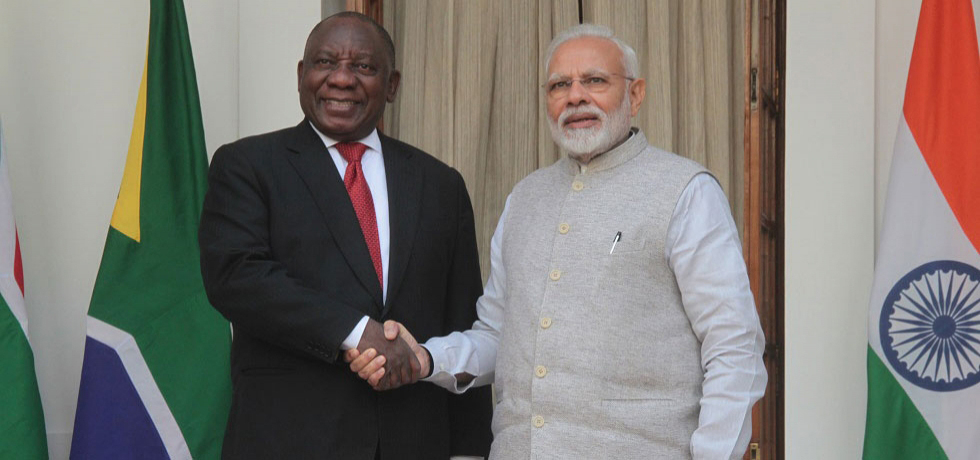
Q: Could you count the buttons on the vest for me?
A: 6